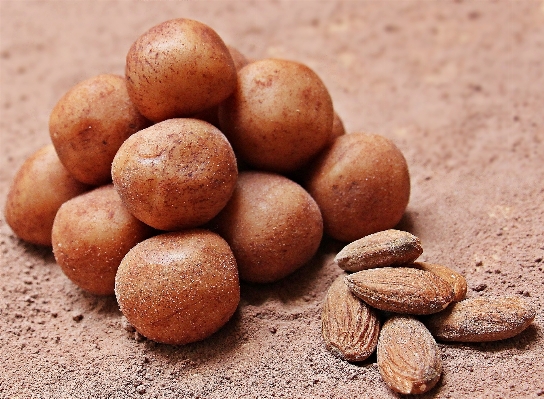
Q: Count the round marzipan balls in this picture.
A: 11